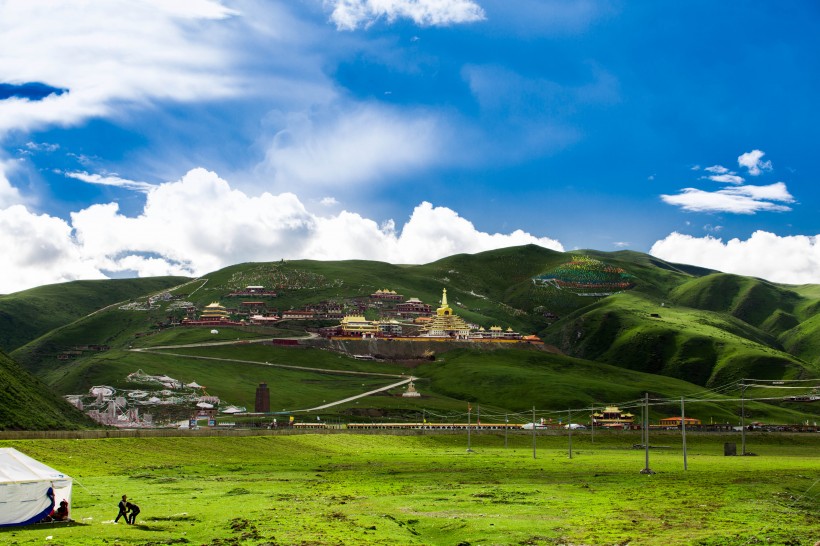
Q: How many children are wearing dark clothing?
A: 2